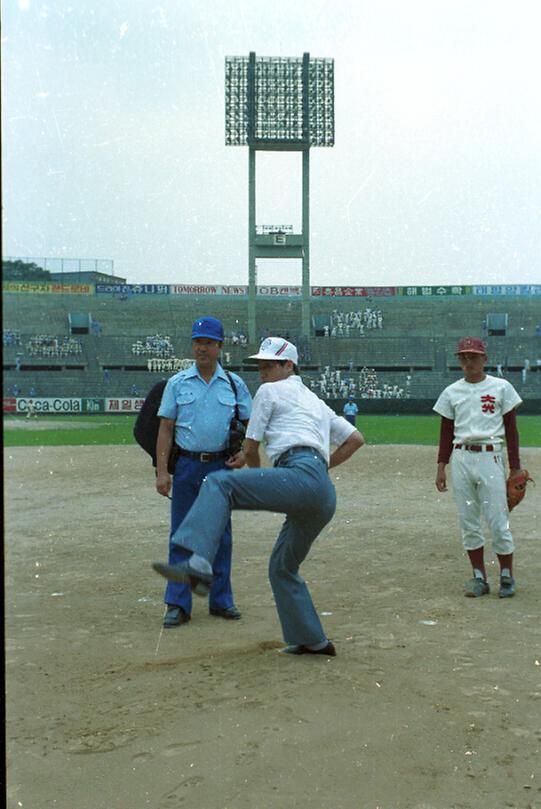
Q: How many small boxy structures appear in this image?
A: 3